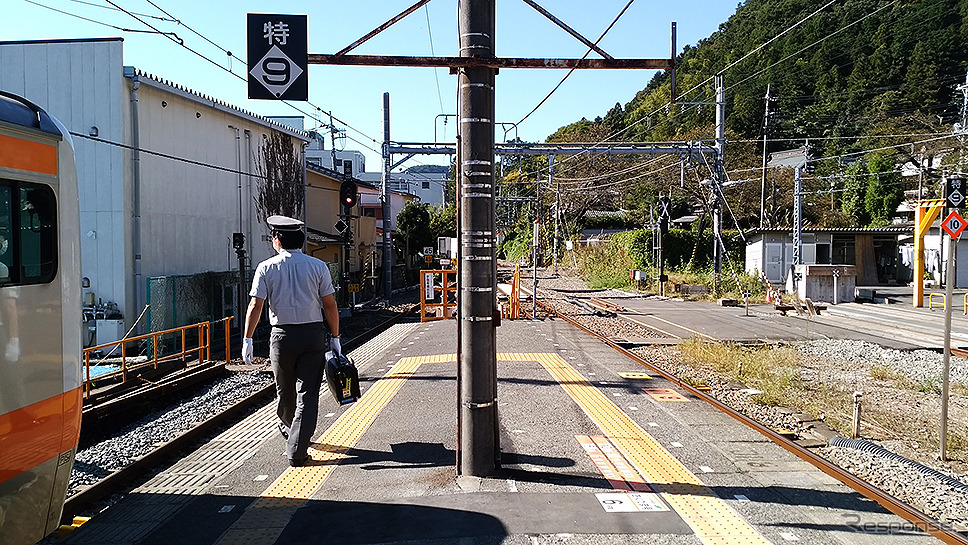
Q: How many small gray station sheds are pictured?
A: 1